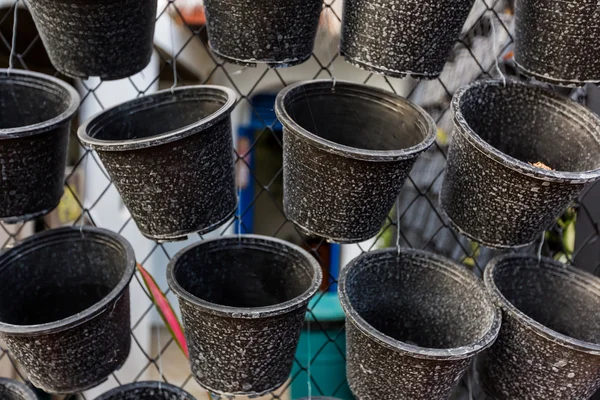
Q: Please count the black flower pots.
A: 15